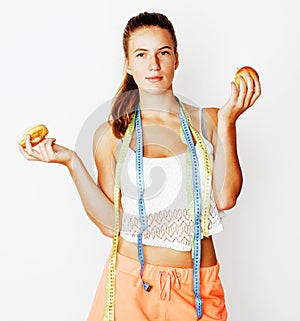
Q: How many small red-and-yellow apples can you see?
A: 1